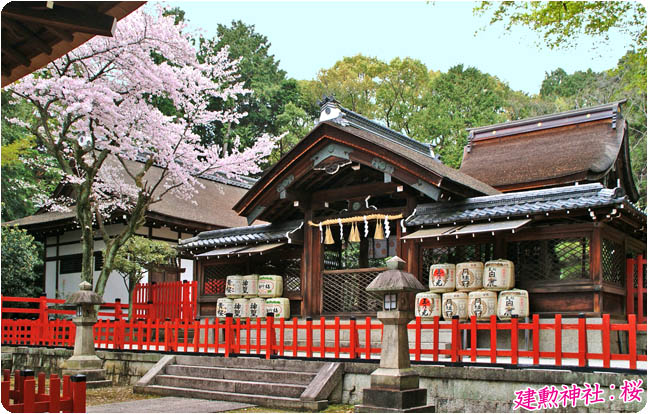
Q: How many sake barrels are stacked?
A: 14